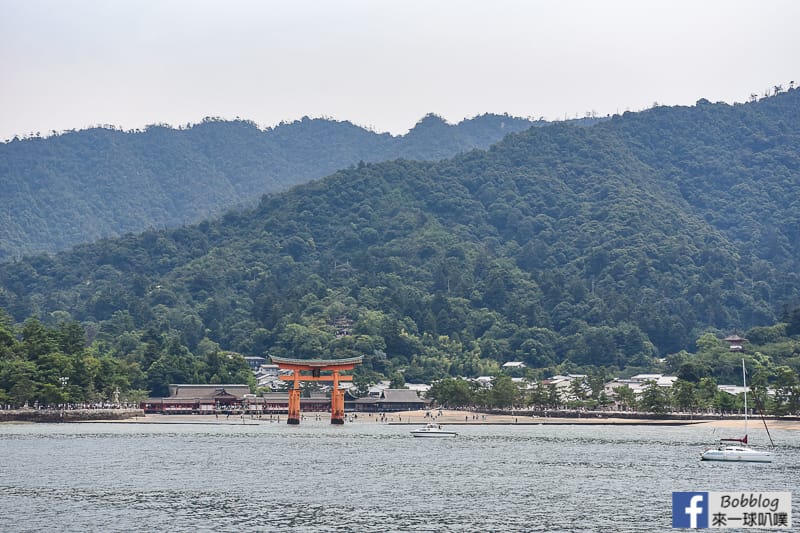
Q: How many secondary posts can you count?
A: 4